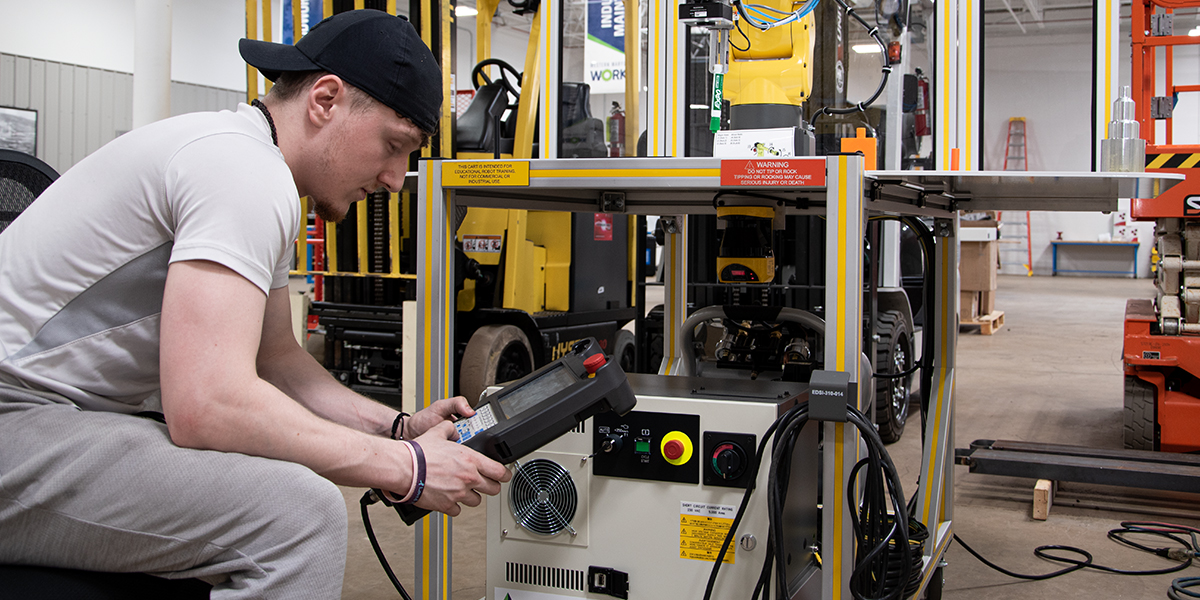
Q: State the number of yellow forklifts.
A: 1